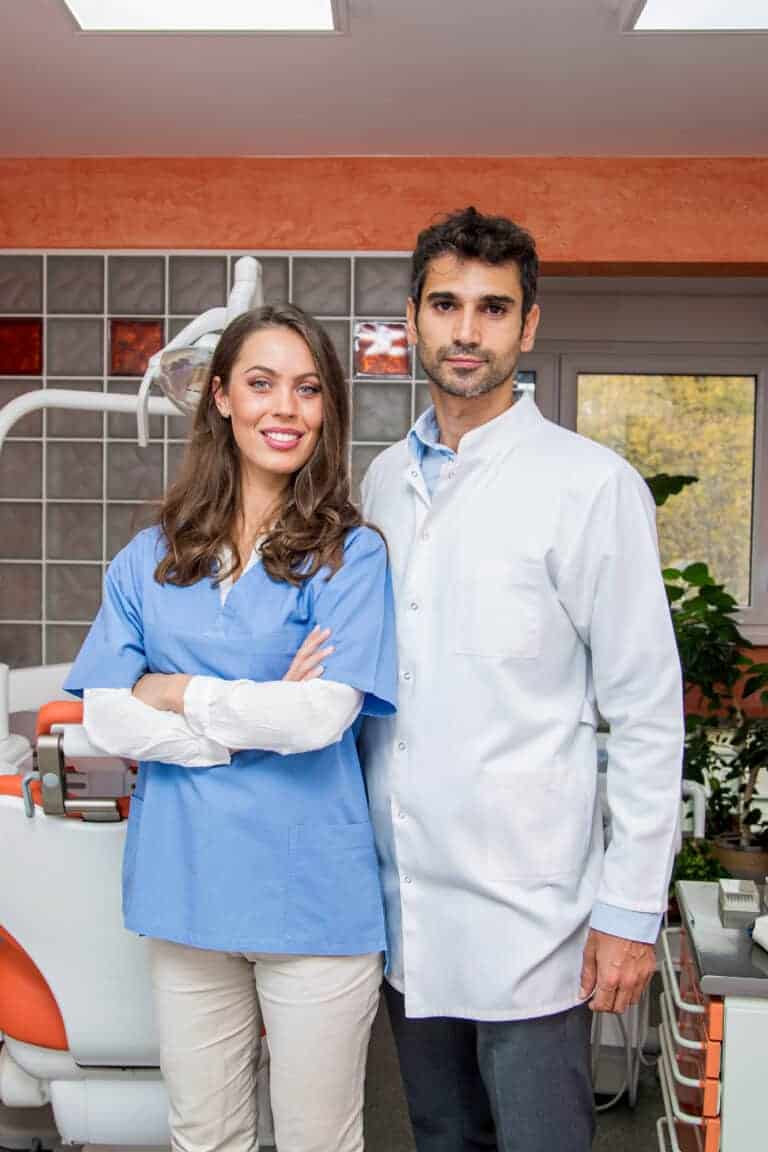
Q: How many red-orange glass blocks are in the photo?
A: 3